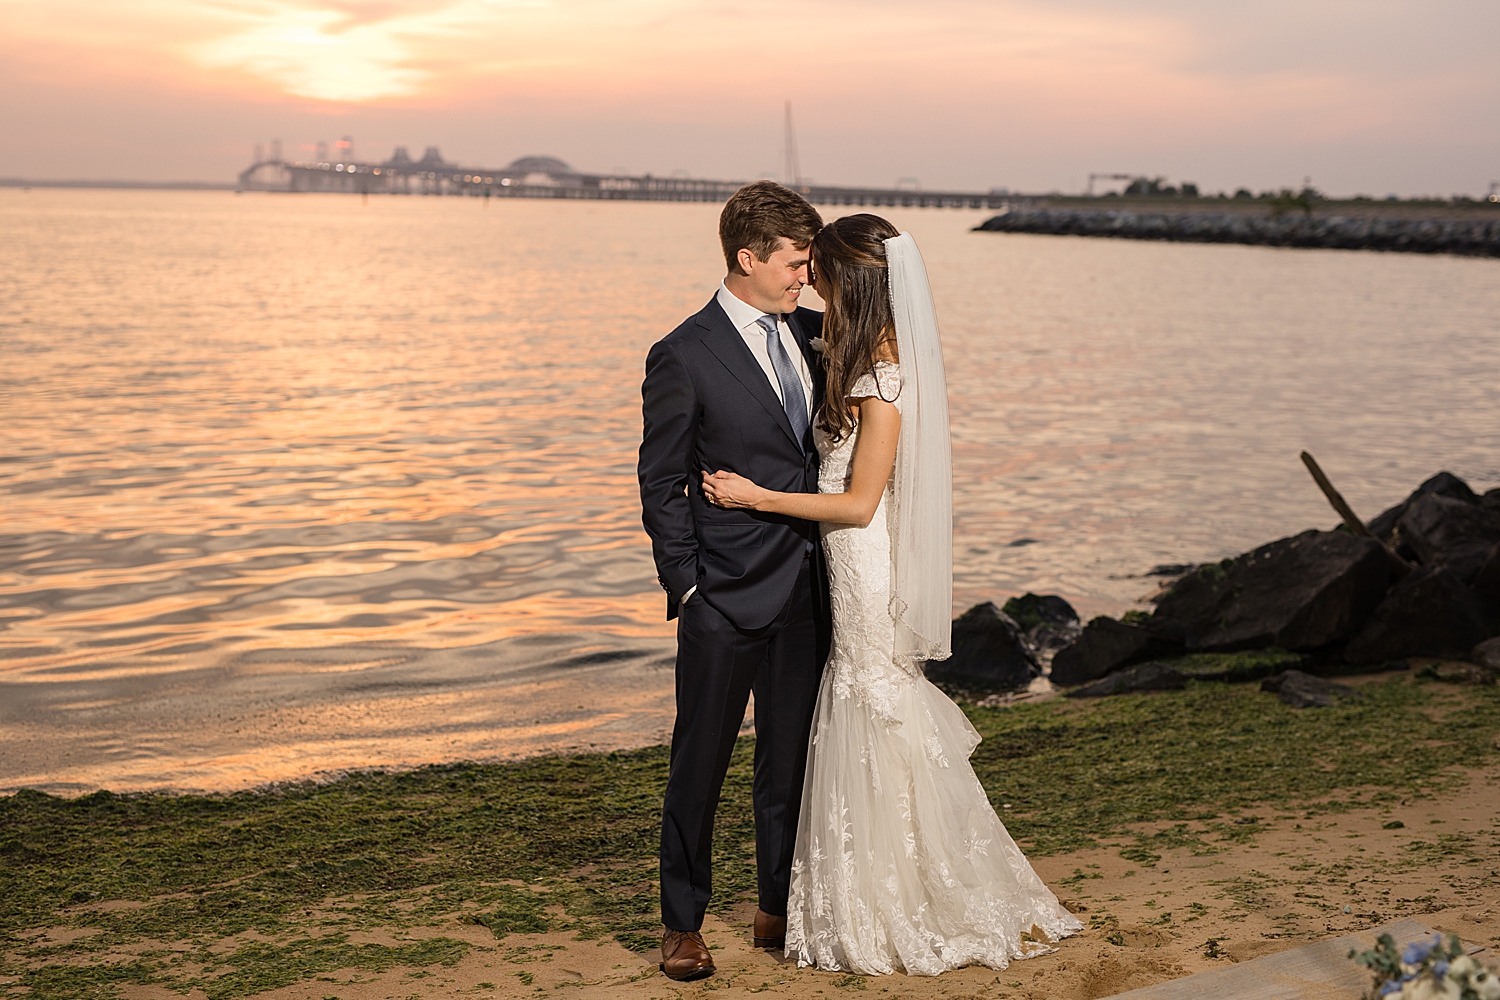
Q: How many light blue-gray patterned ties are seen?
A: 1